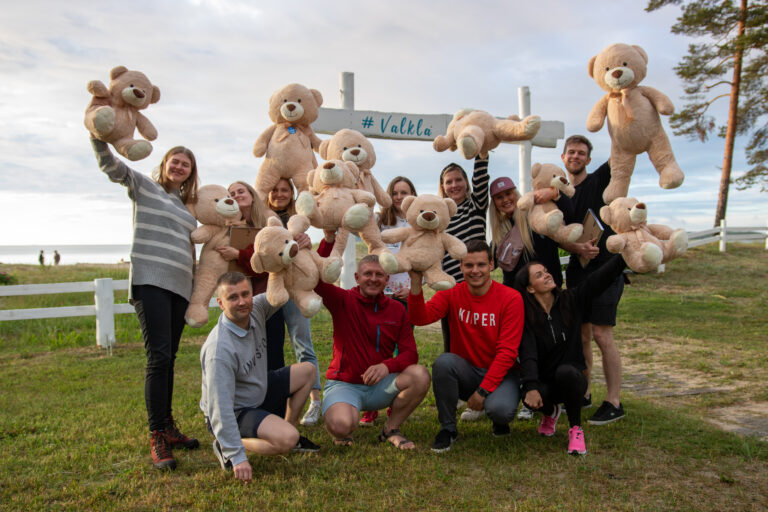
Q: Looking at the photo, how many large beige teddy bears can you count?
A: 11